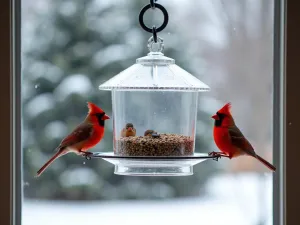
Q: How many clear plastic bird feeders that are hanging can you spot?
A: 1